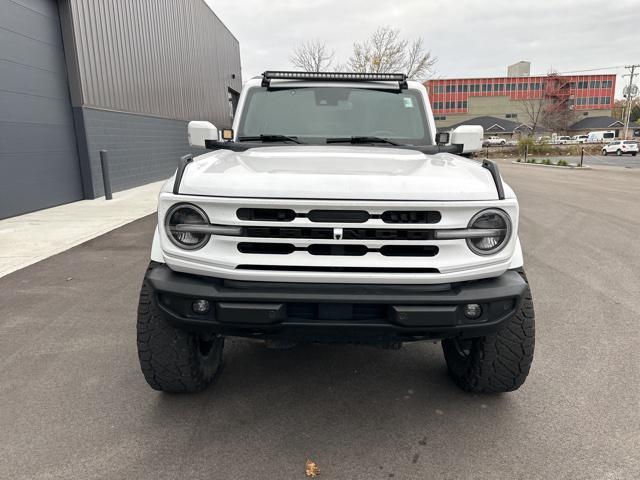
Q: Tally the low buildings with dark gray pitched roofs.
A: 2